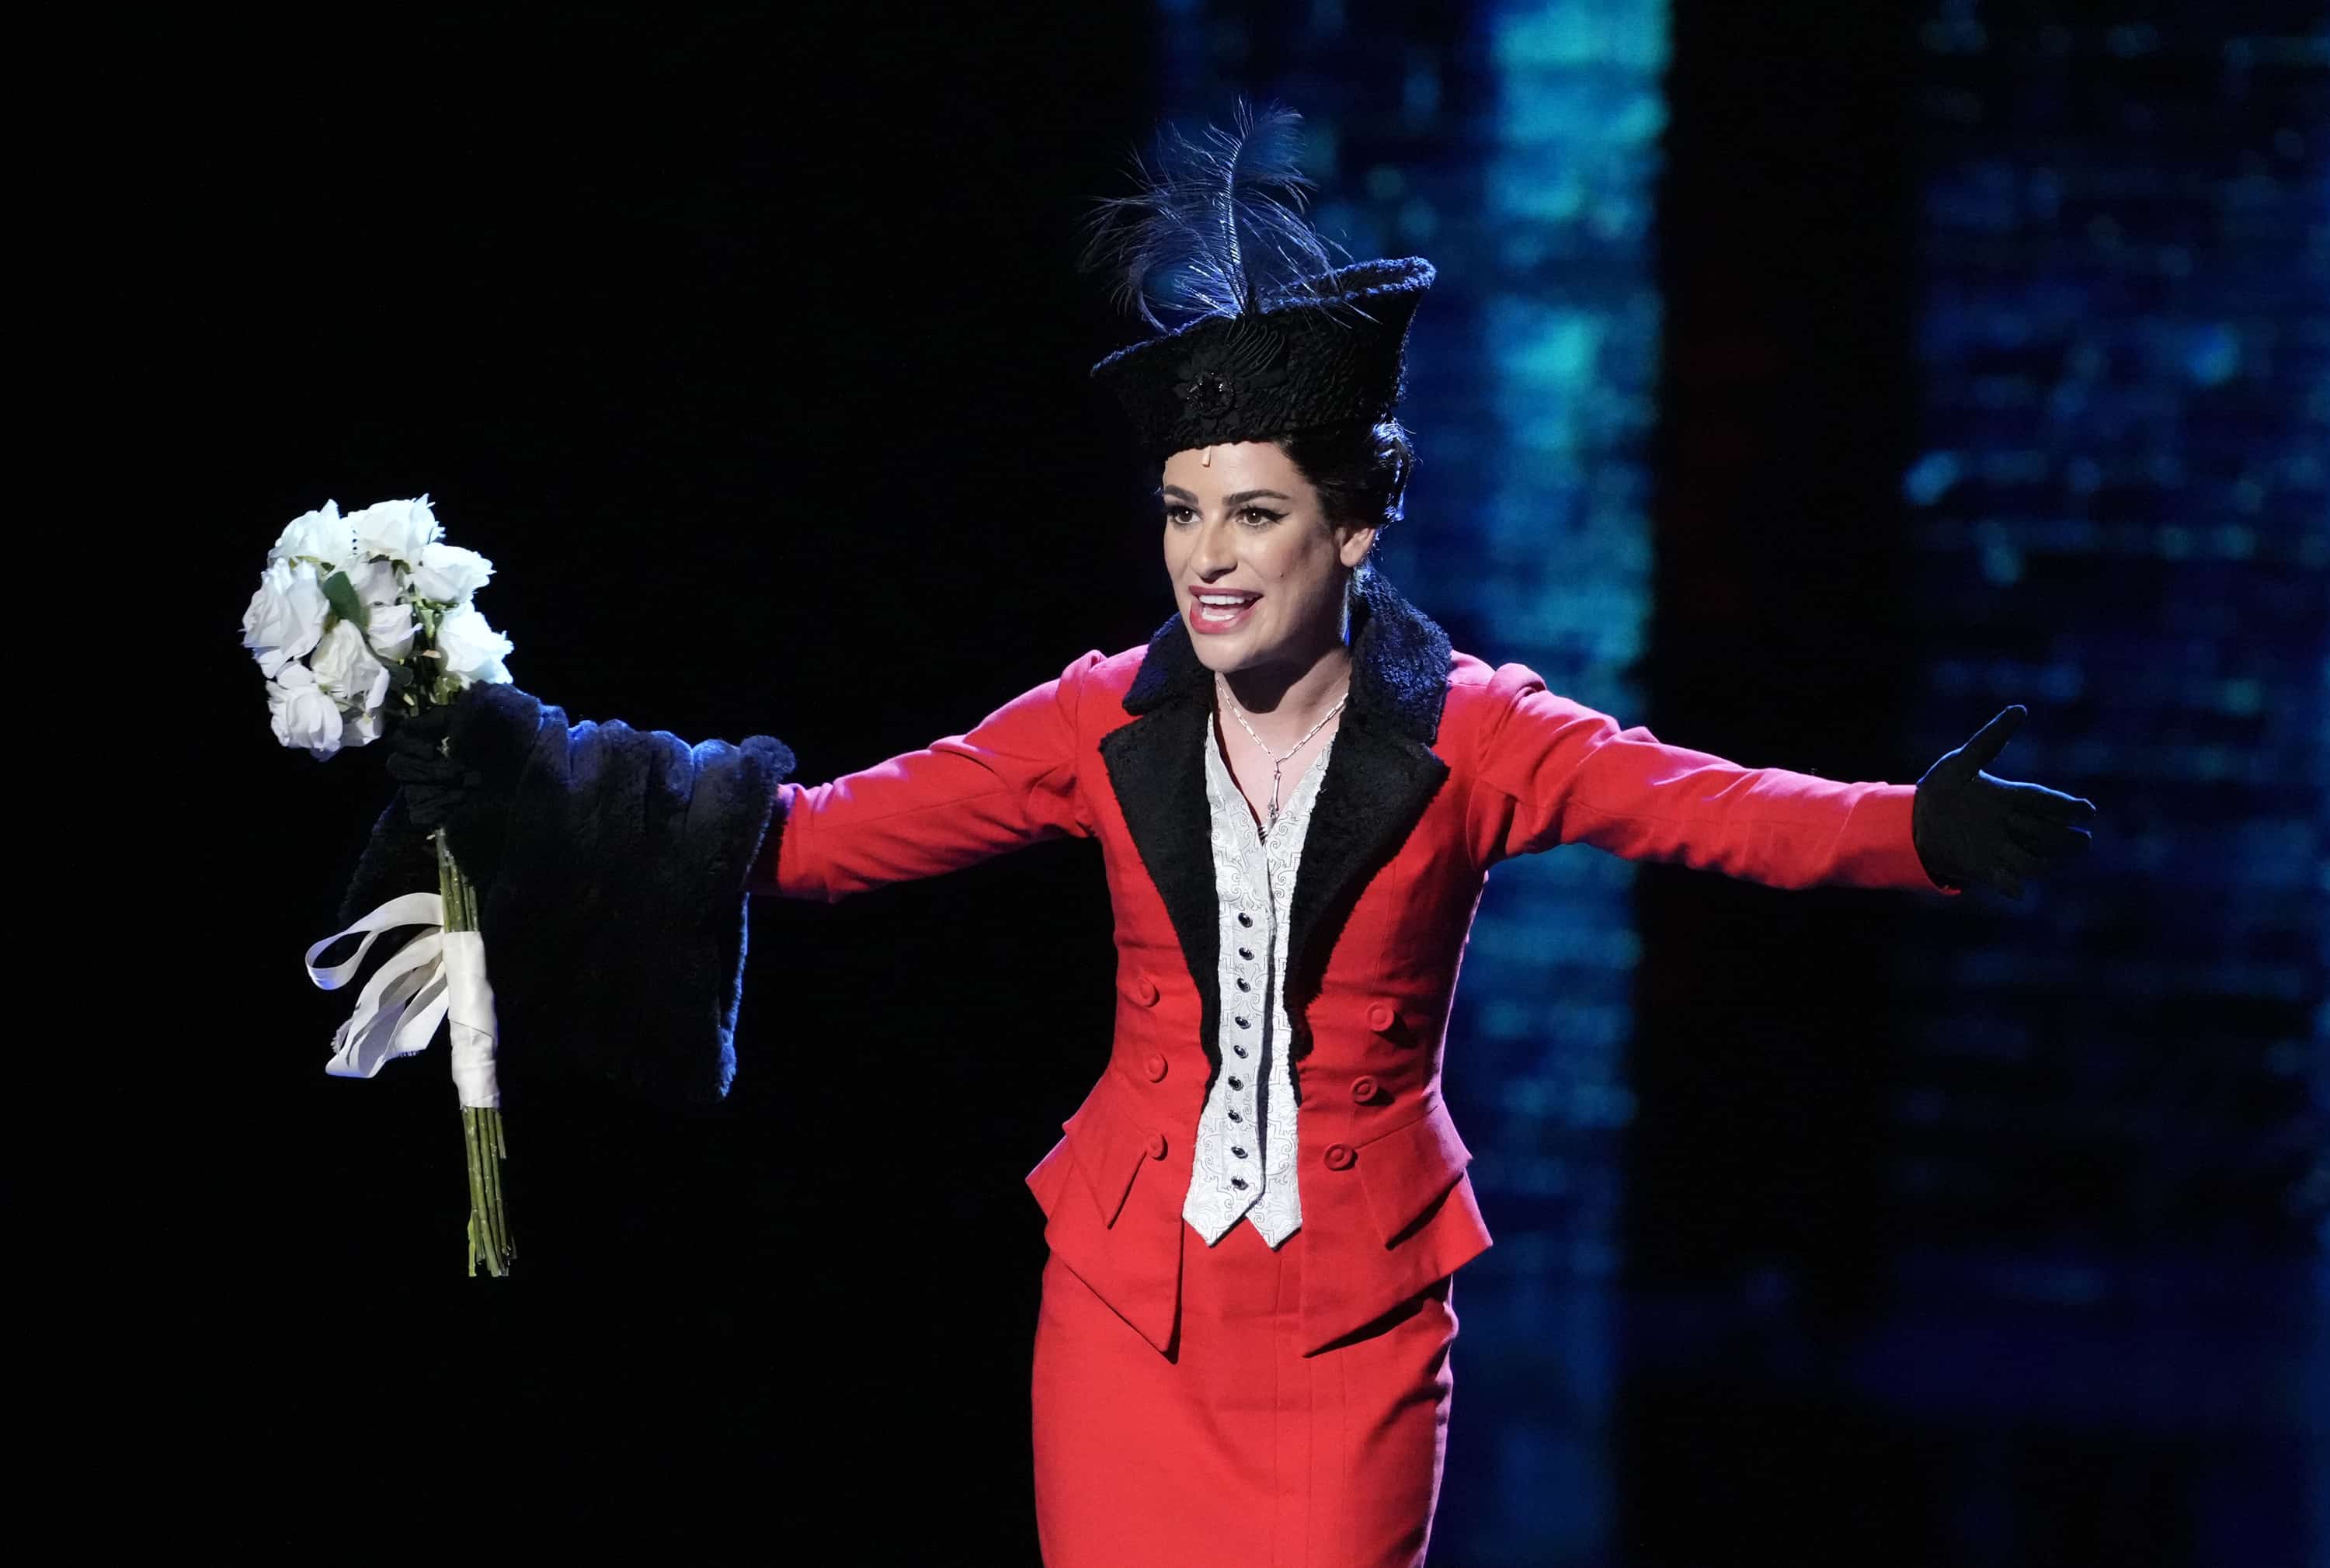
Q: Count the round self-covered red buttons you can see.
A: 6